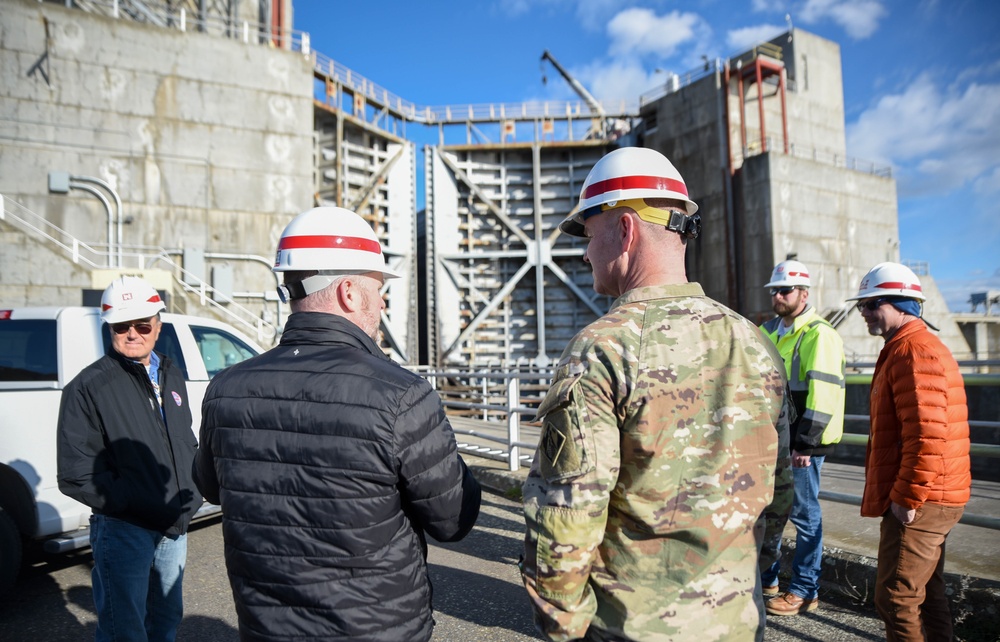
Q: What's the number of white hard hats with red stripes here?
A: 5